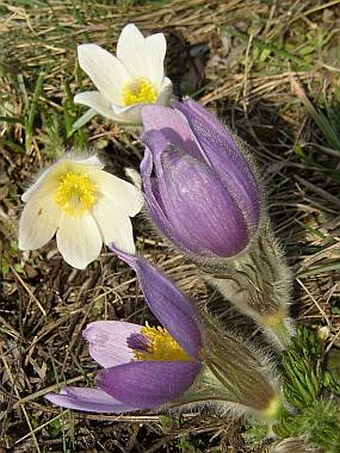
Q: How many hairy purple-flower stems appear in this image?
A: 2